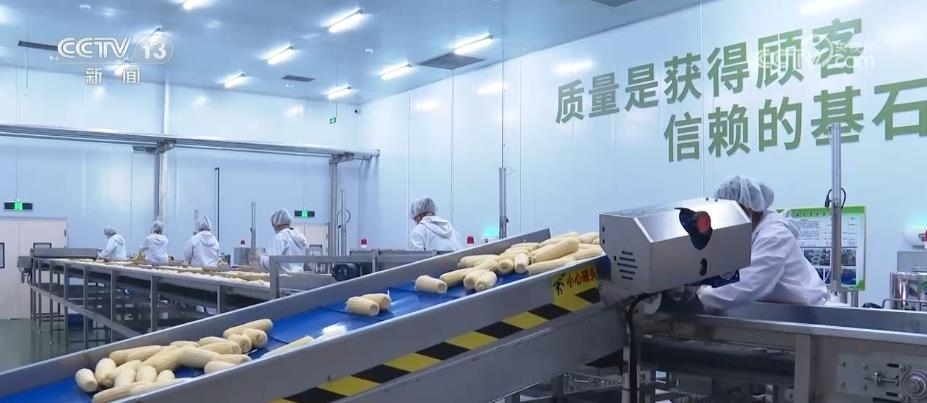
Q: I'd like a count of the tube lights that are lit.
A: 9